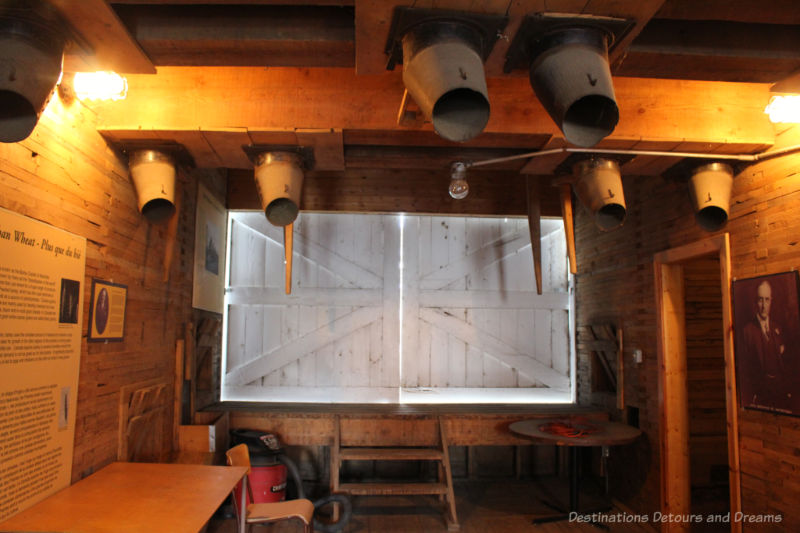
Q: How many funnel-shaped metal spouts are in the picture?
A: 7